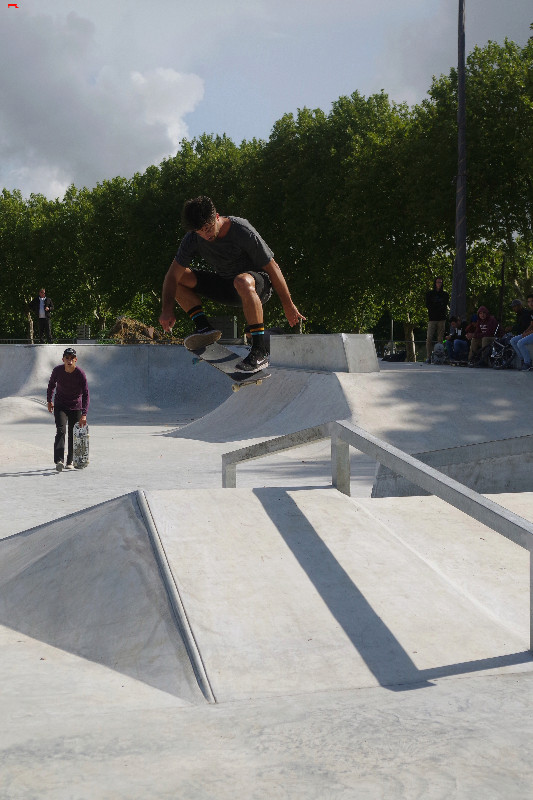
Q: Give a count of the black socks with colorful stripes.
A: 2